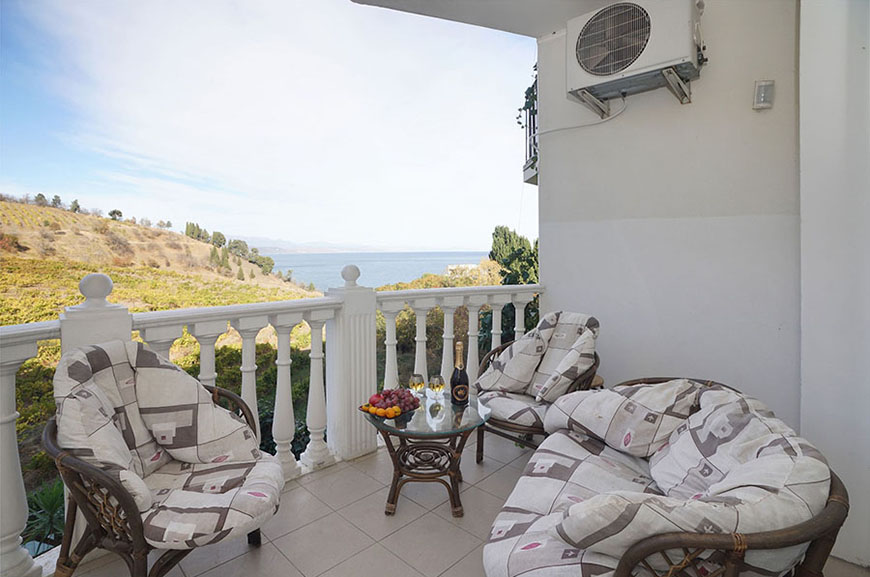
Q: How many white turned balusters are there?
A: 12